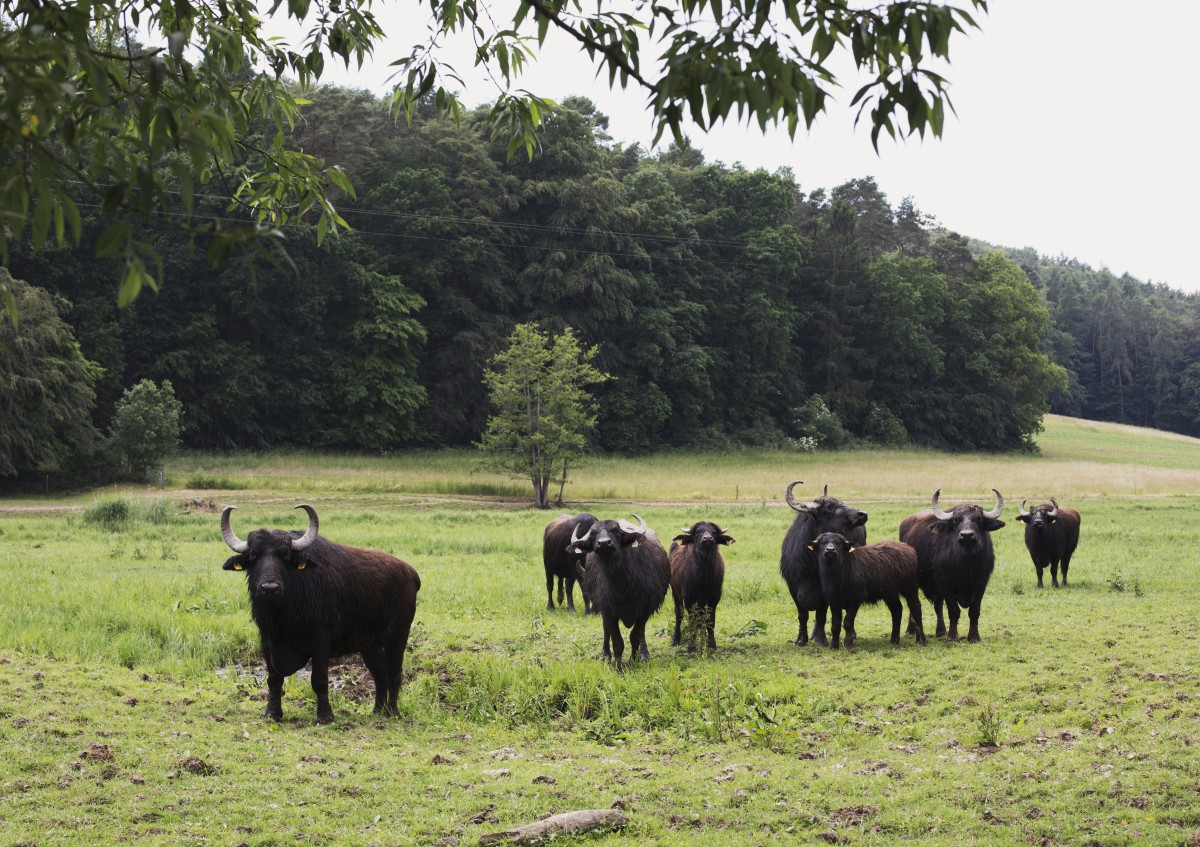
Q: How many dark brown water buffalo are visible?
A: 8